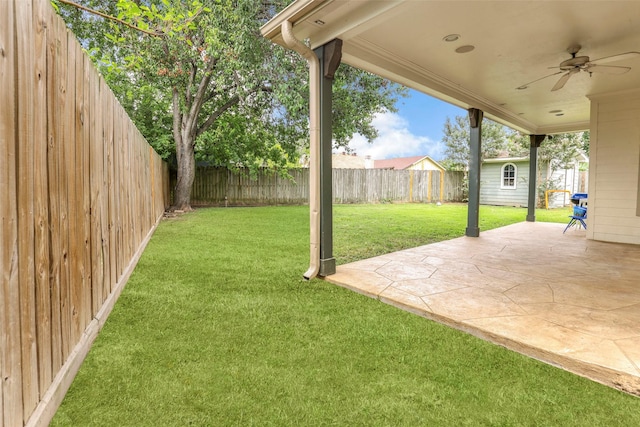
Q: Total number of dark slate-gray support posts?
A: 3